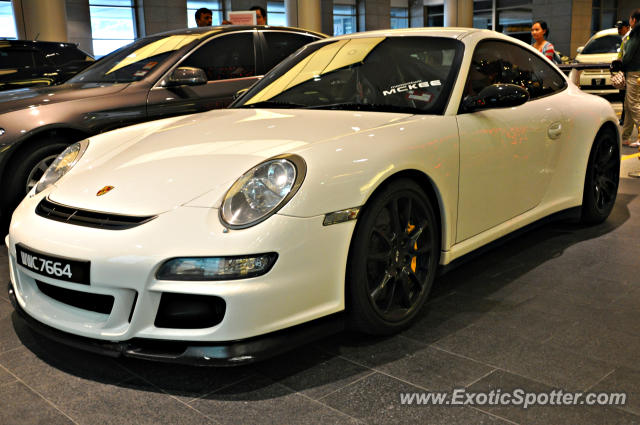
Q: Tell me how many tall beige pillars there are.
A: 3